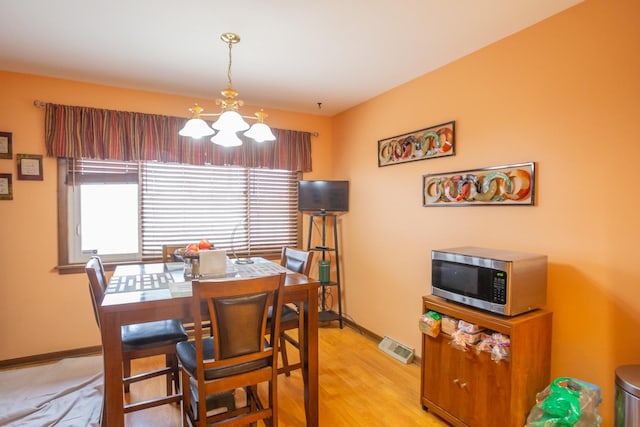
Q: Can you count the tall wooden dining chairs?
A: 4